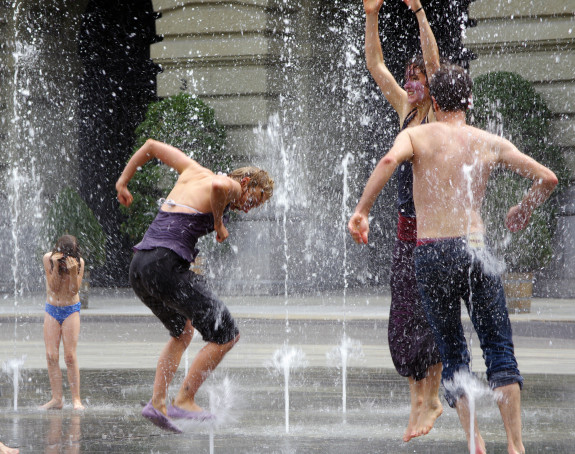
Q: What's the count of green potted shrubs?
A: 3